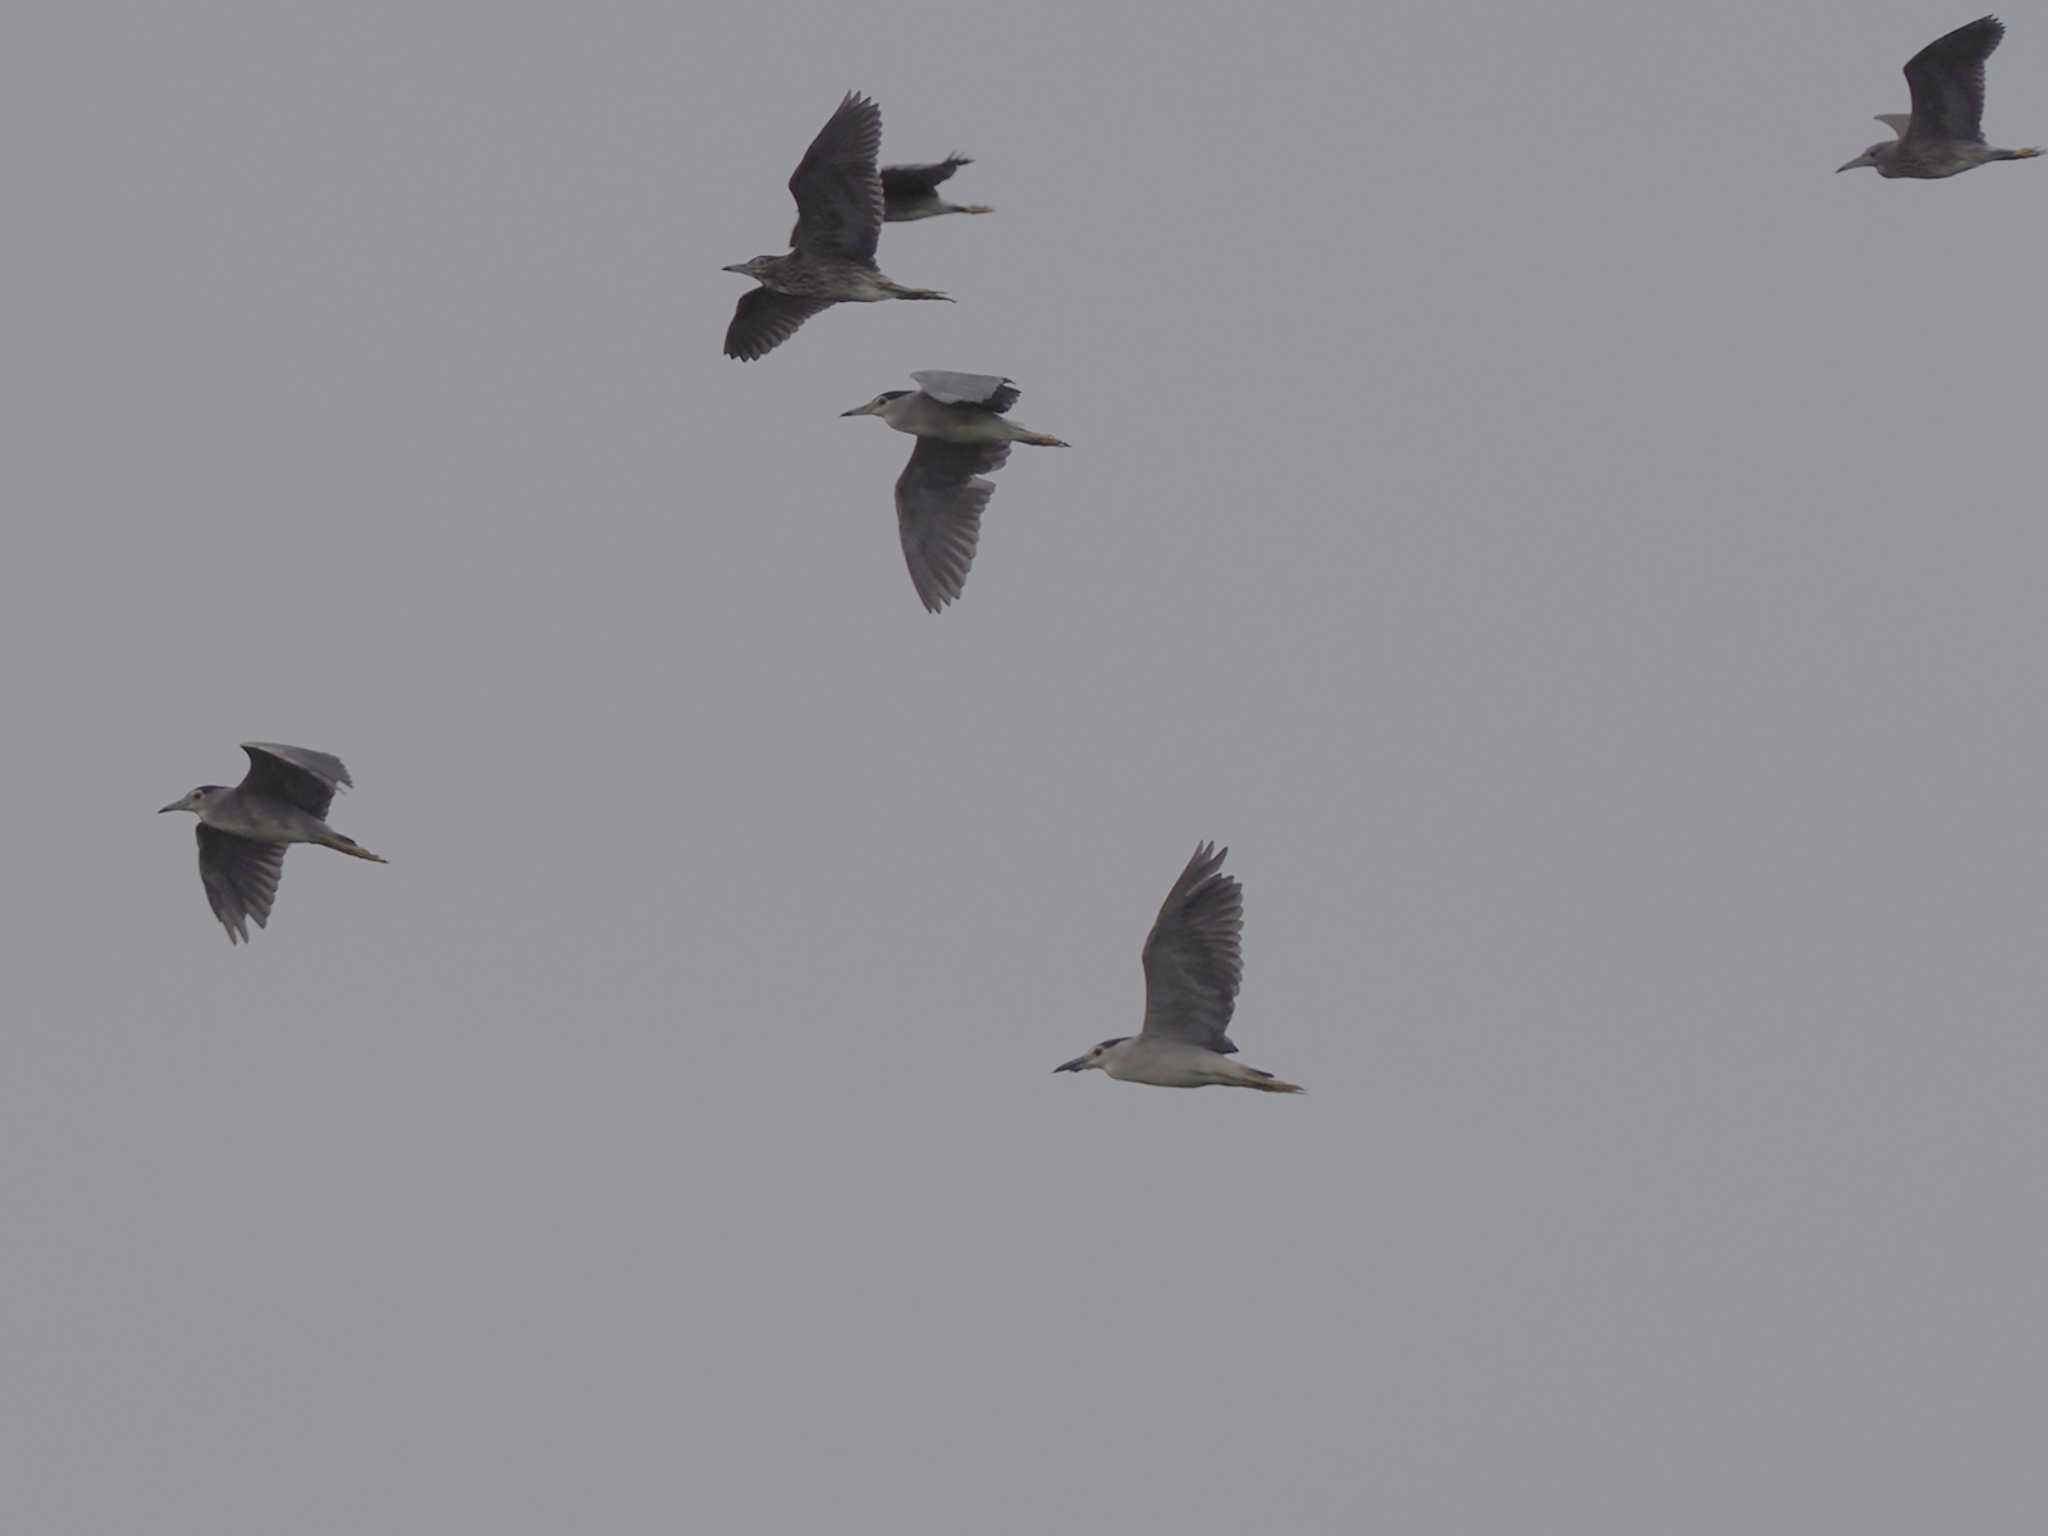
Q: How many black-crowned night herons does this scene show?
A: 6